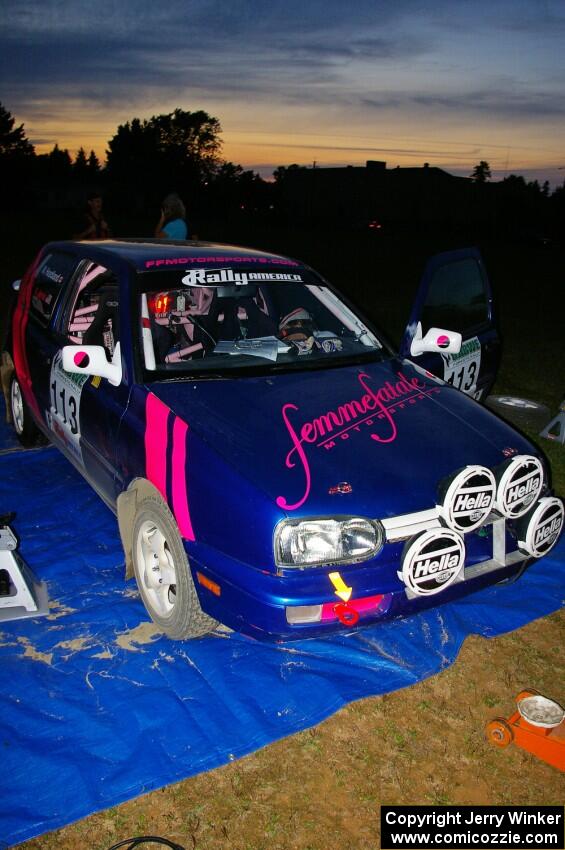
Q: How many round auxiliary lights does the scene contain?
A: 4